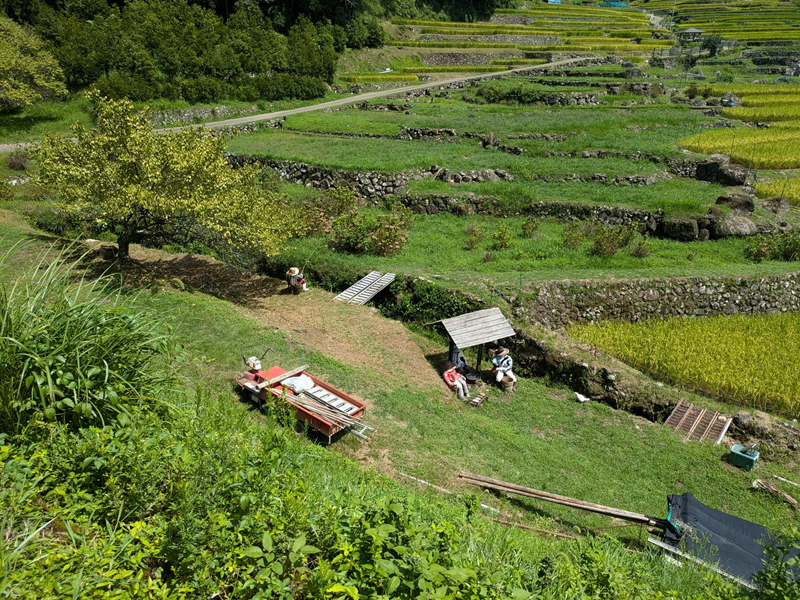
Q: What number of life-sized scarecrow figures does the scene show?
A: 4